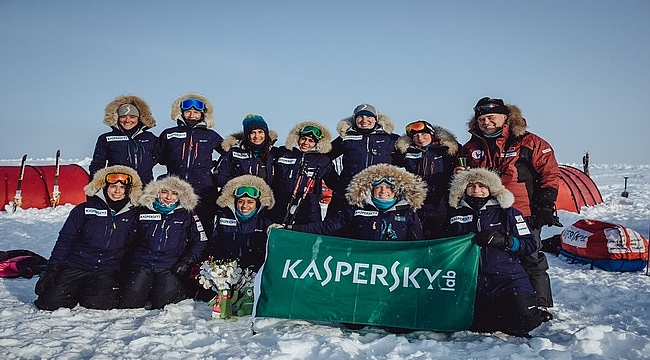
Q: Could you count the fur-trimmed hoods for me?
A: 12